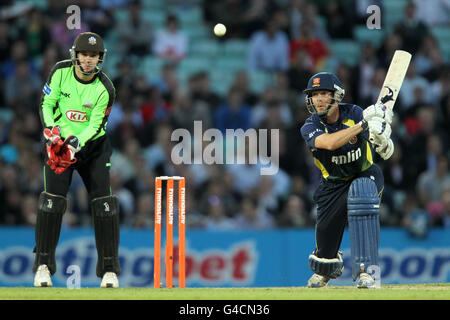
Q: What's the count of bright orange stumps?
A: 3